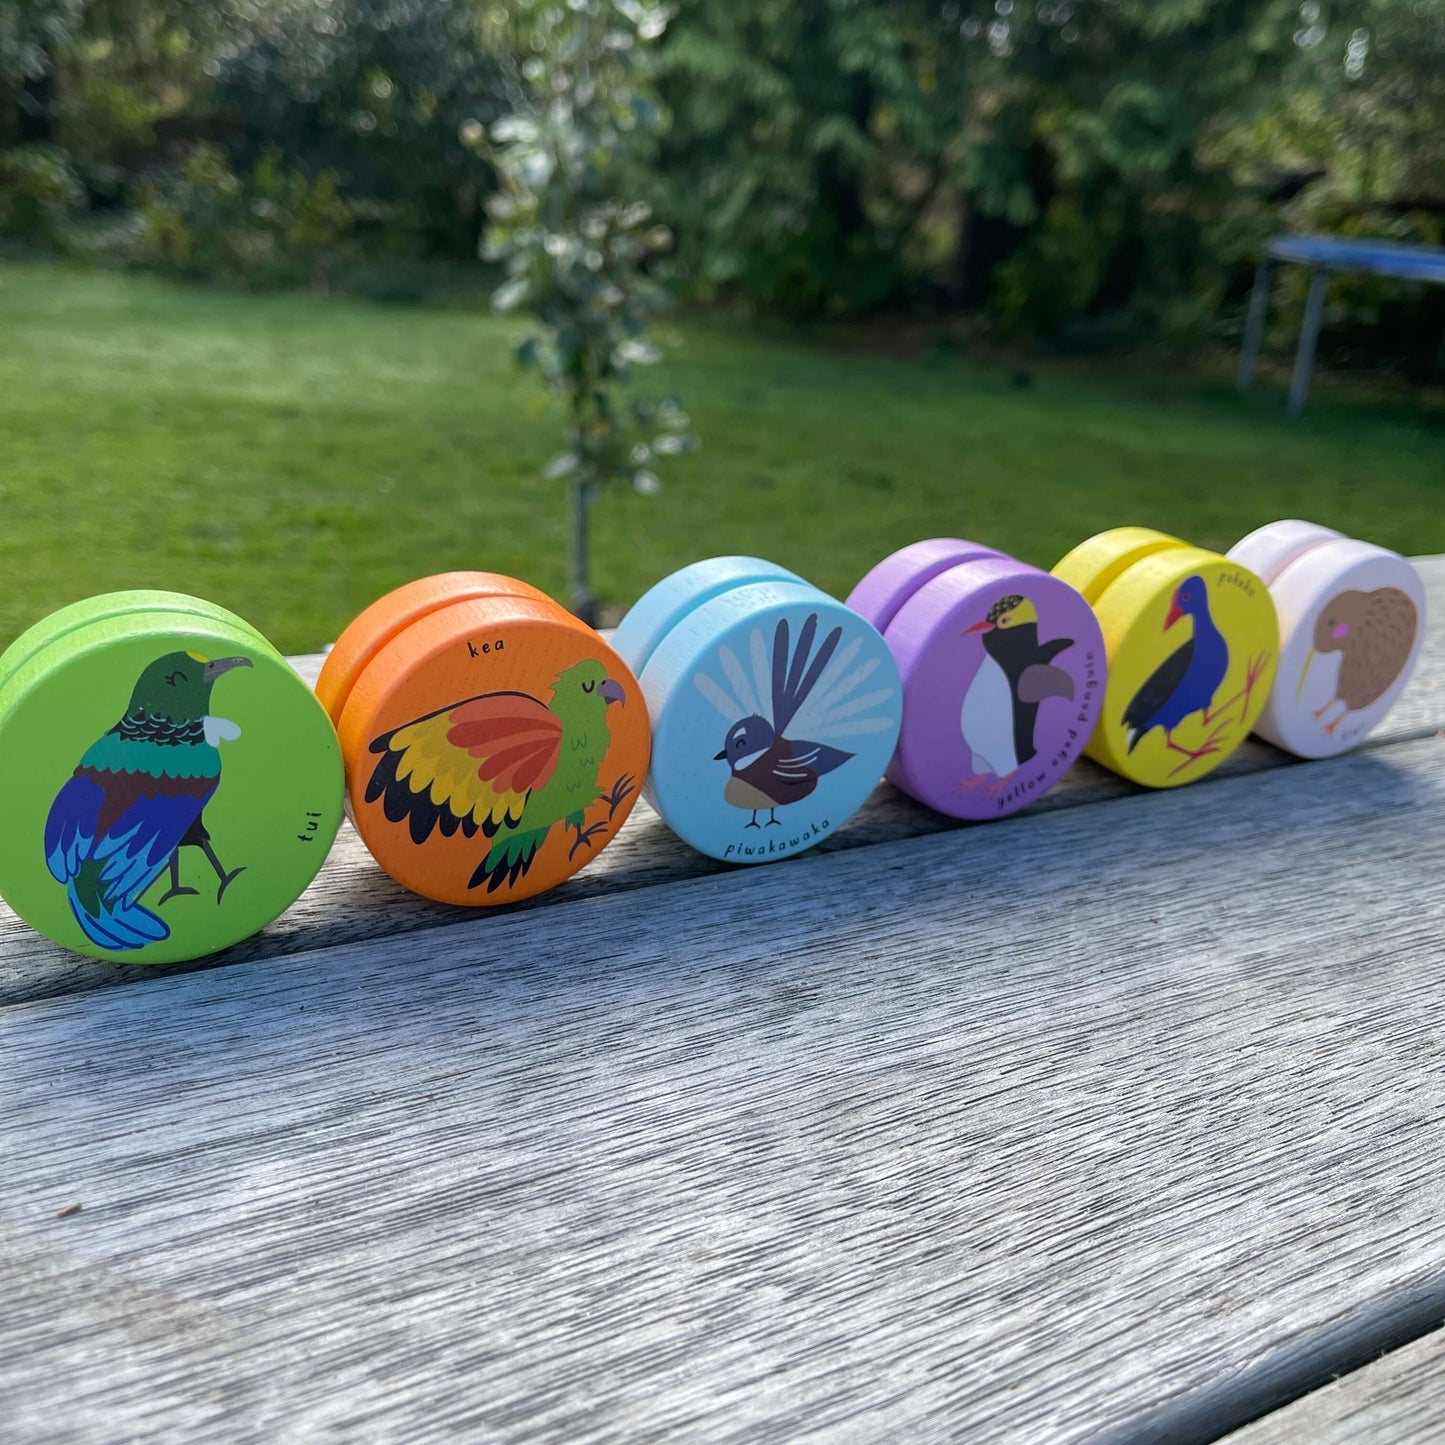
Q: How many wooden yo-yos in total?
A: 6